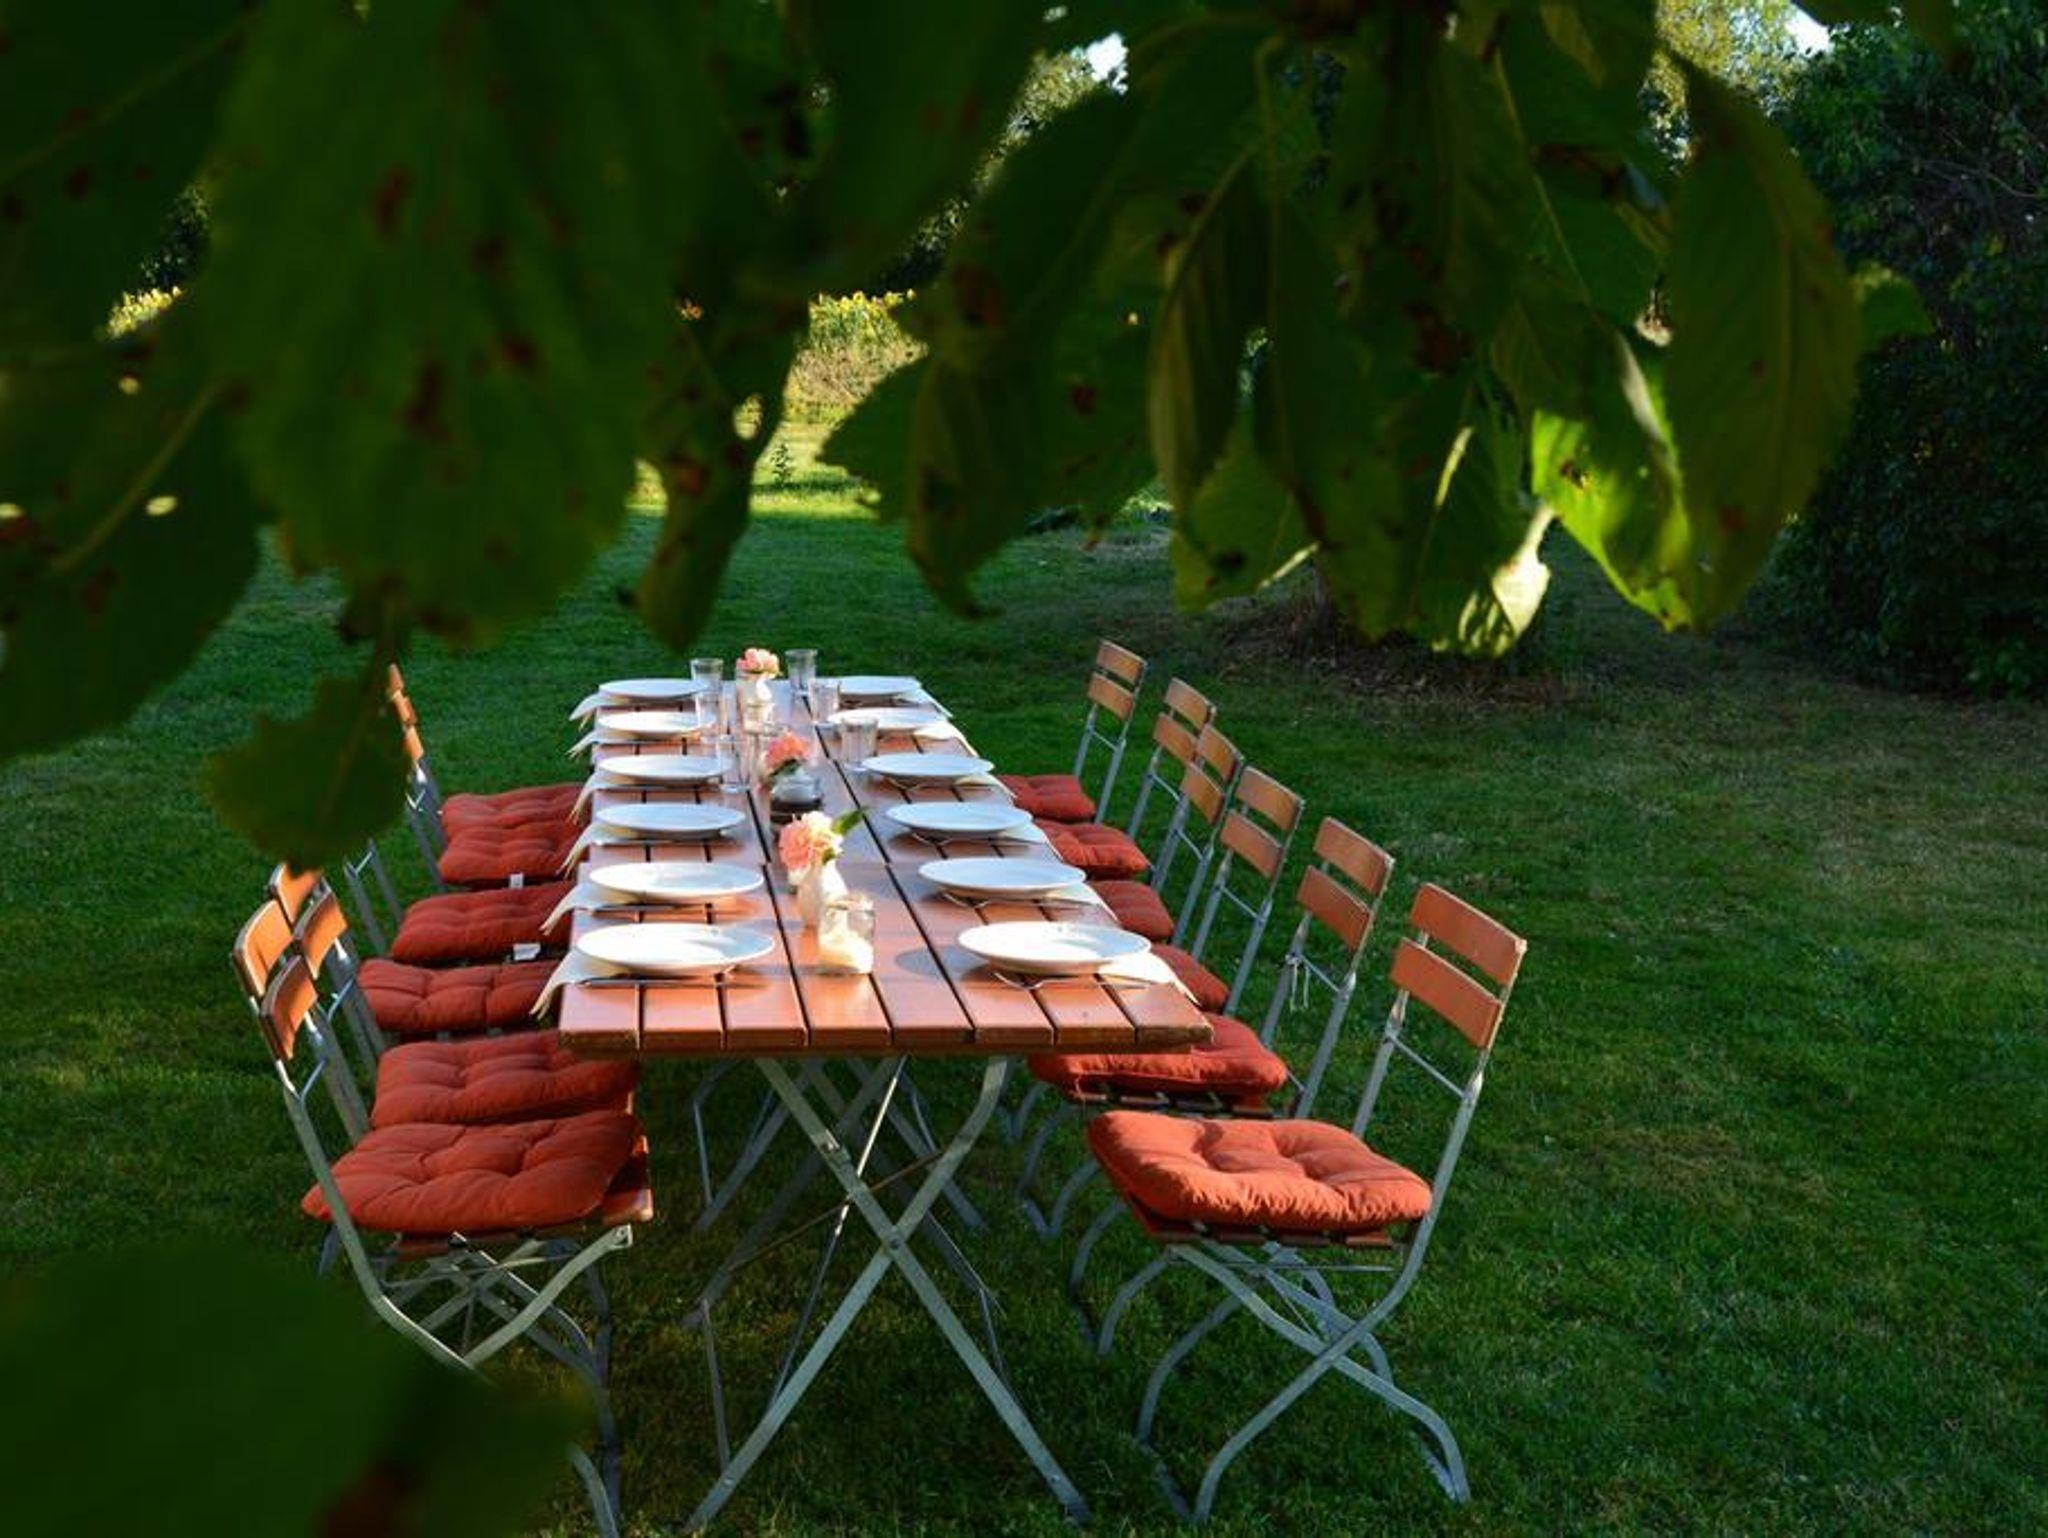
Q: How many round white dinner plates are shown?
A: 12